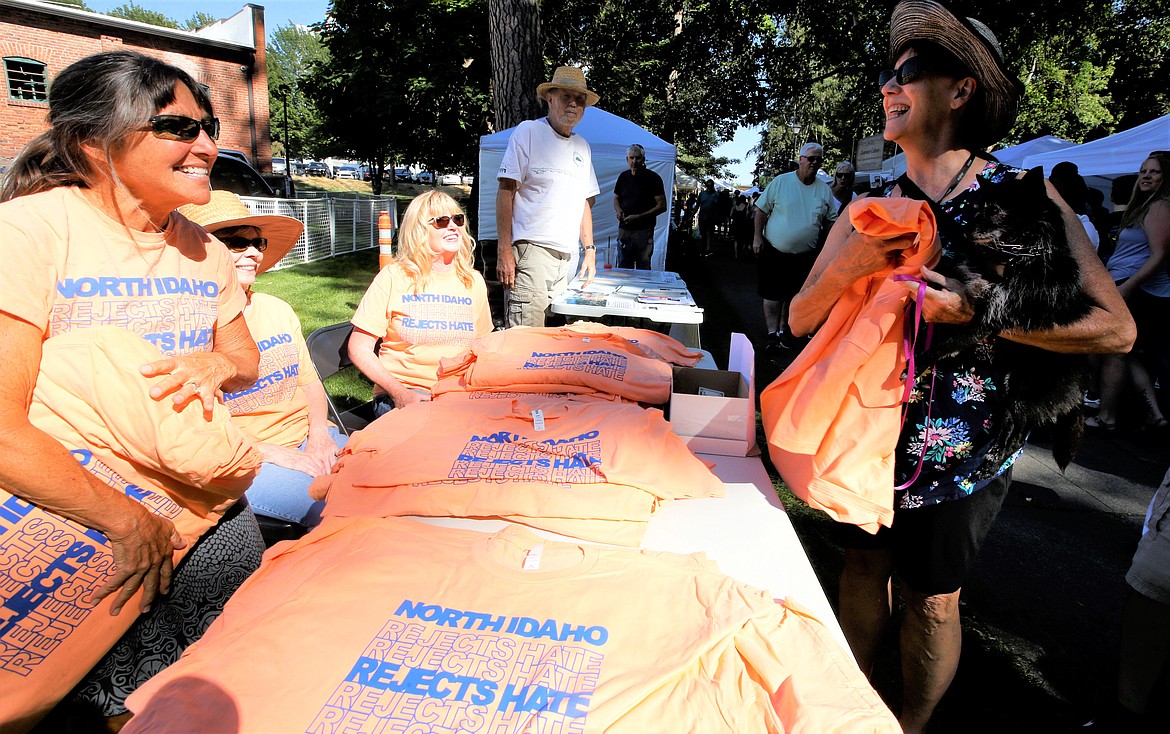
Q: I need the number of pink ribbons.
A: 1